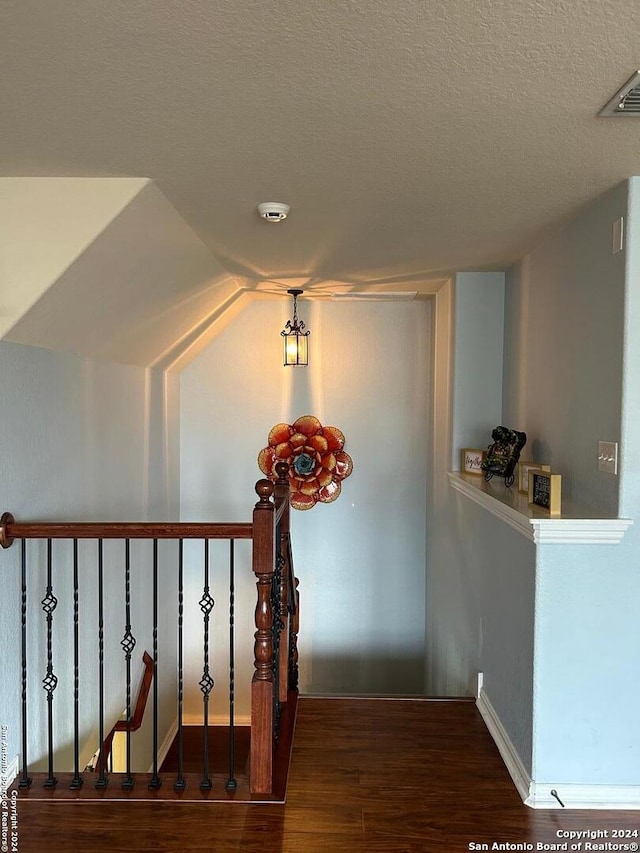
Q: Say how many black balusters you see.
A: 9